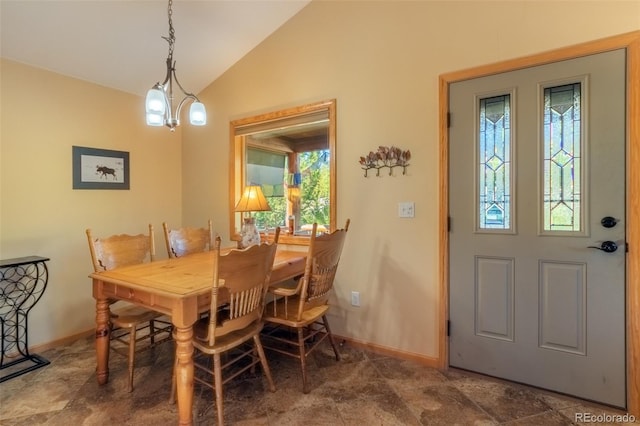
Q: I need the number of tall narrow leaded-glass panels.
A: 2